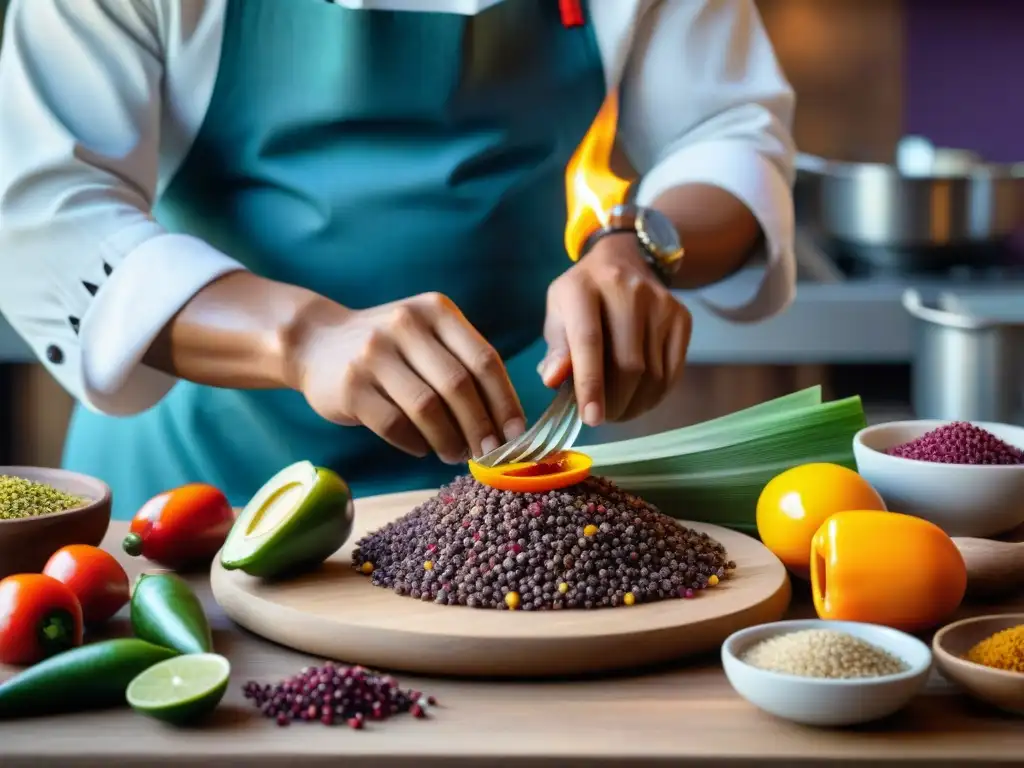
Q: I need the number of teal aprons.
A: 1